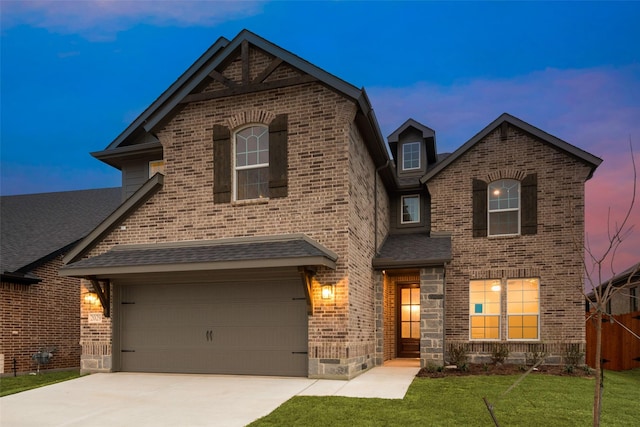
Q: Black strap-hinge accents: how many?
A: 4